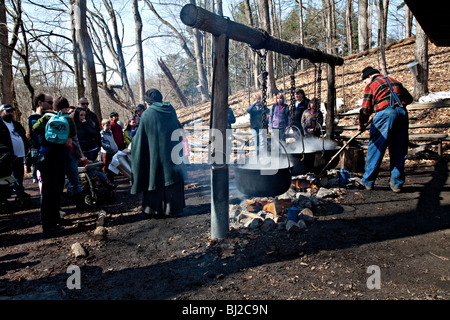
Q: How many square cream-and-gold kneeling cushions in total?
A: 0